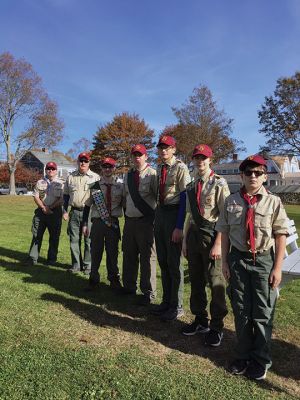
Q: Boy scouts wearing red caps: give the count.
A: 7